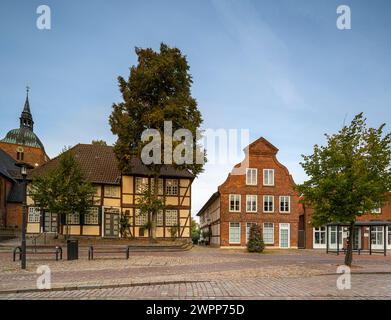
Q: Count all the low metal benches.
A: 2